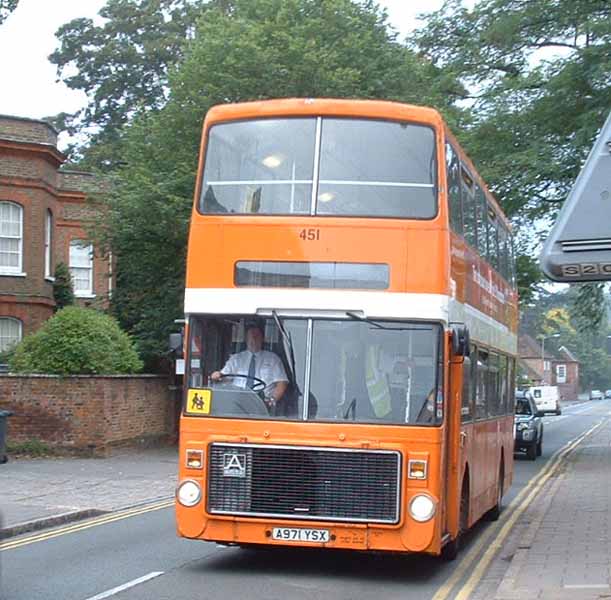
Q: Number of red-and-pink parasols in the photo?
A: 0